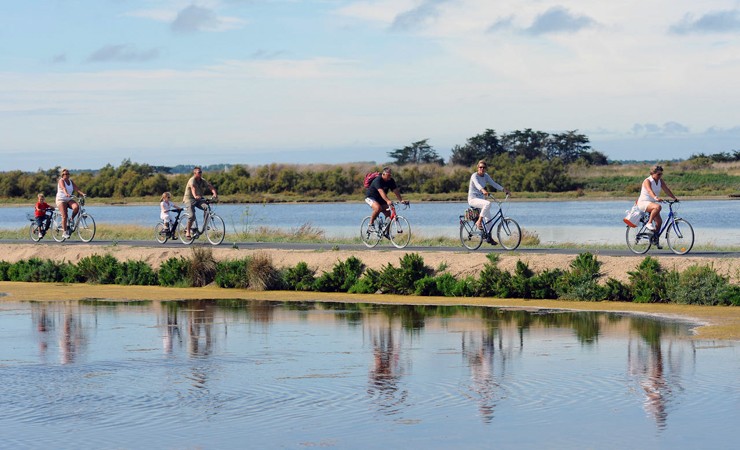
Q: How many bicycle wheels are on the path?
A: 12